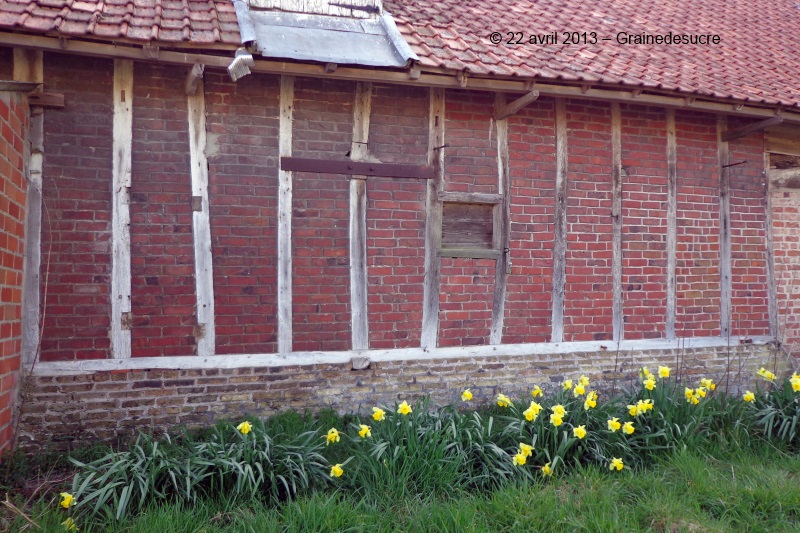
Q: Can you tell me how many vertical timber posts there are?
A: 12